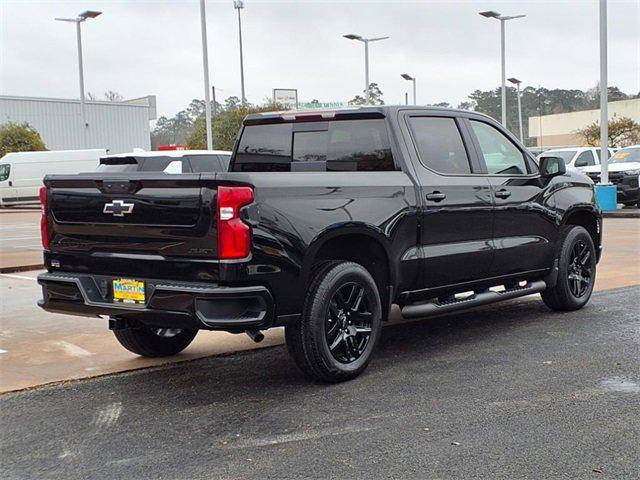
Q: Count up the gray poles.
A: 8